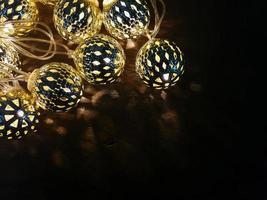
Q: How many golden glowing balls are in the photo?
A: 8